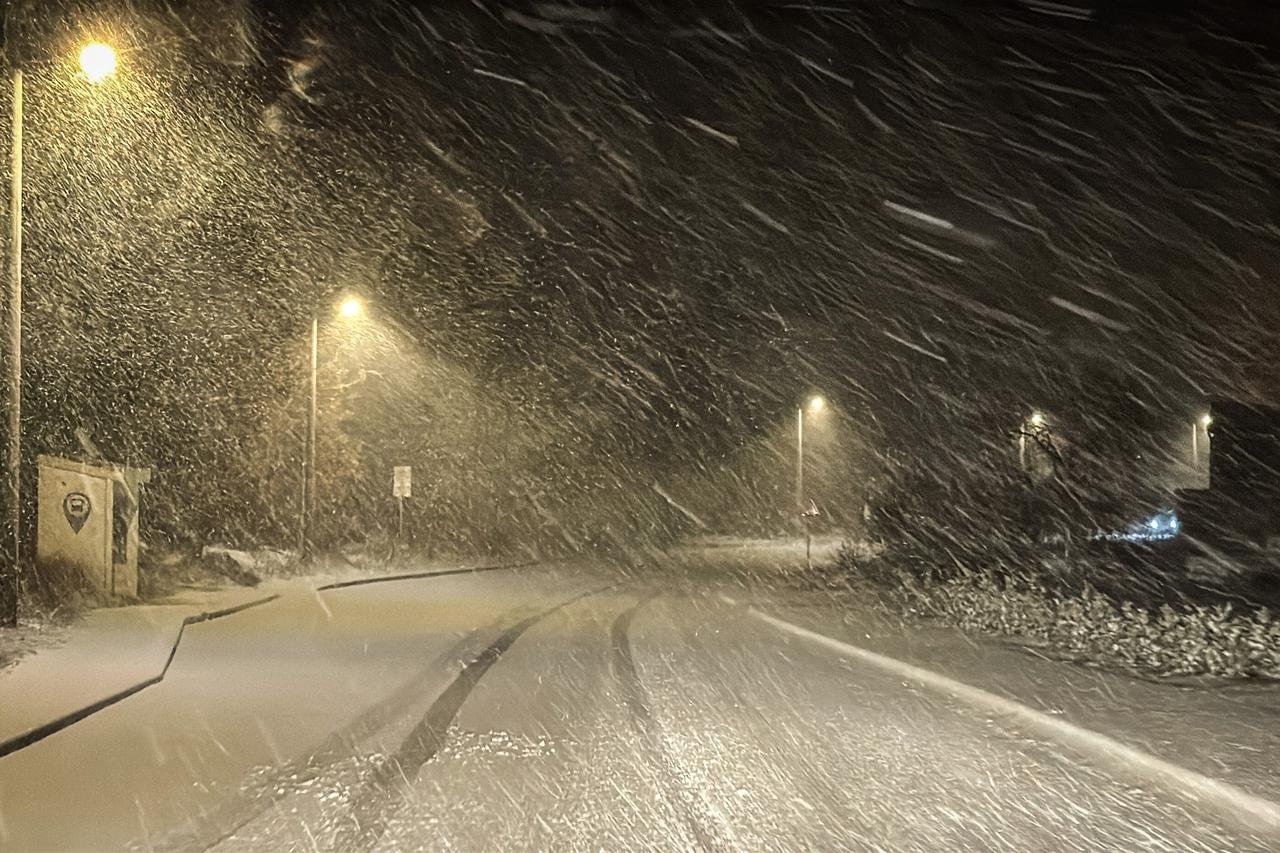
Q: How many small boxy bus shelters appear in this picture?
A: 1